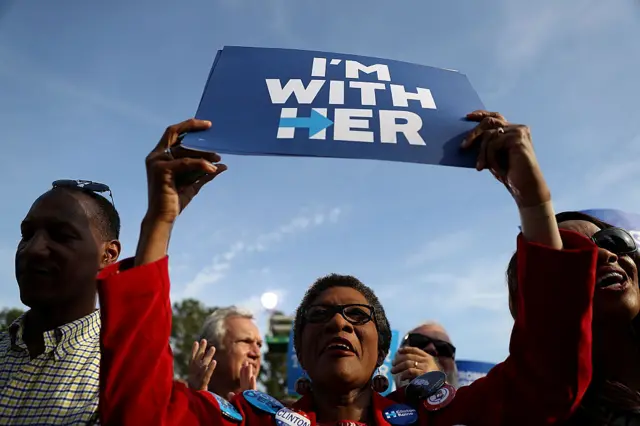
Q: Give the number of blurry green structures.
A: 1